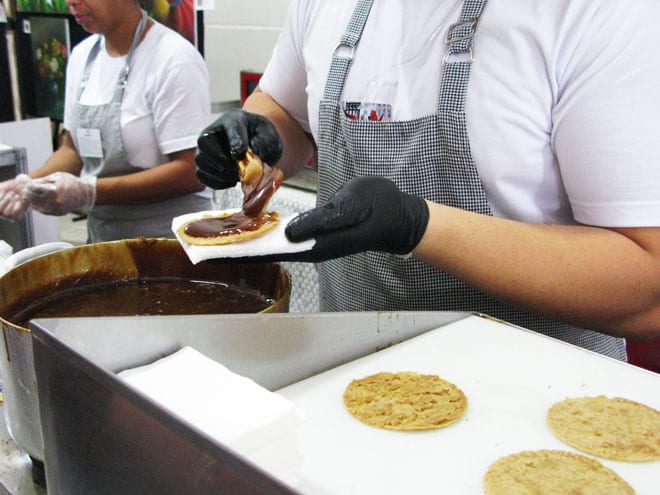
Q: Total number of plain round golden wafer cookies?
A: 3